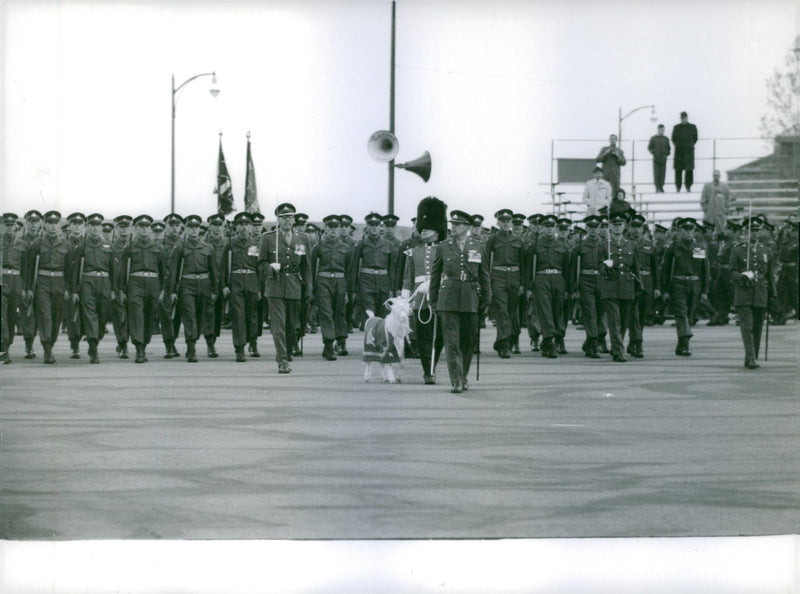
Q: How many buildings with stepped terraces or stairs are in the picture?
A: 1